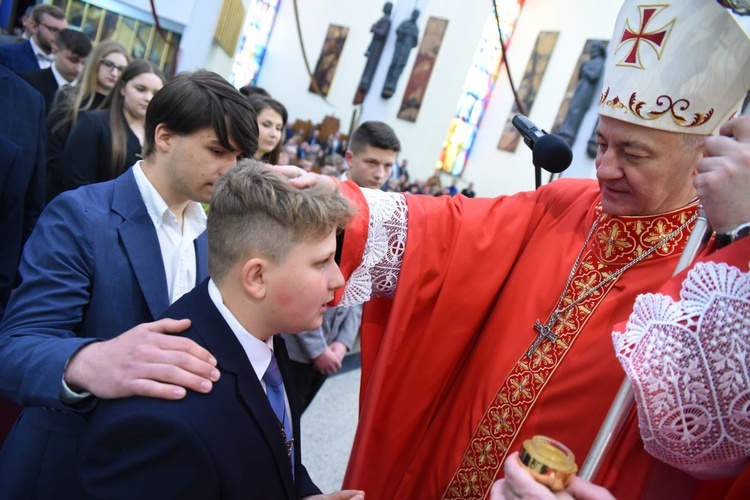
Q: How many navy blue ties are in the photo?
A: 1